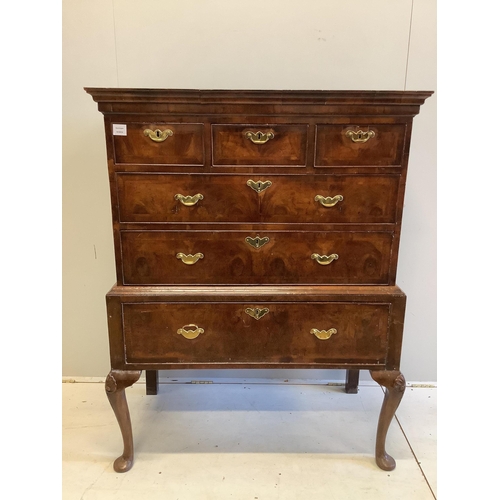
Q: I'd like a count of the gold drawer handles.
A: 9